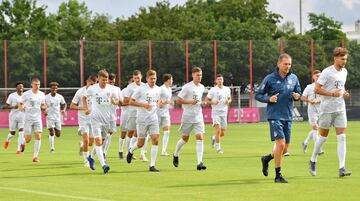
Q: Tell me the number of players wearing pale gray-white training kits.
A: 14